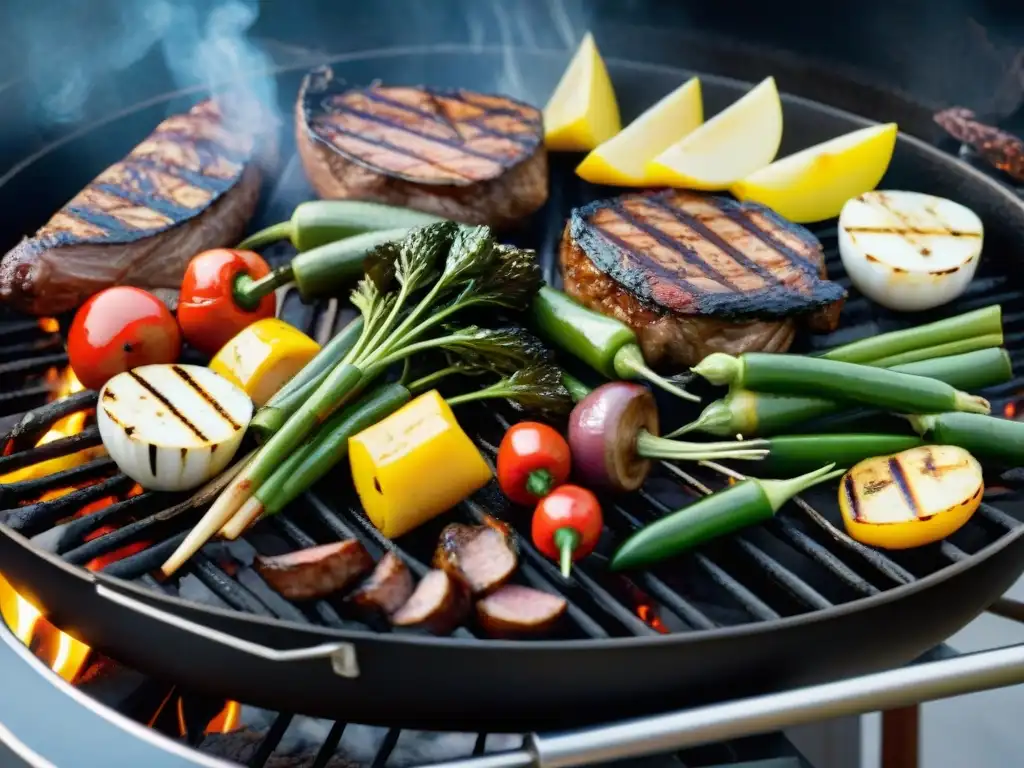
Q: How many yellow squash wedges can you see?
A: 4